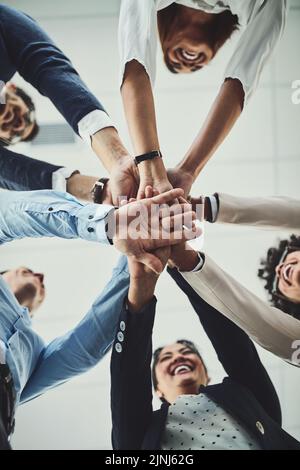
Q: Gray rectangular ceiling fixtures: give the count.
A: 1